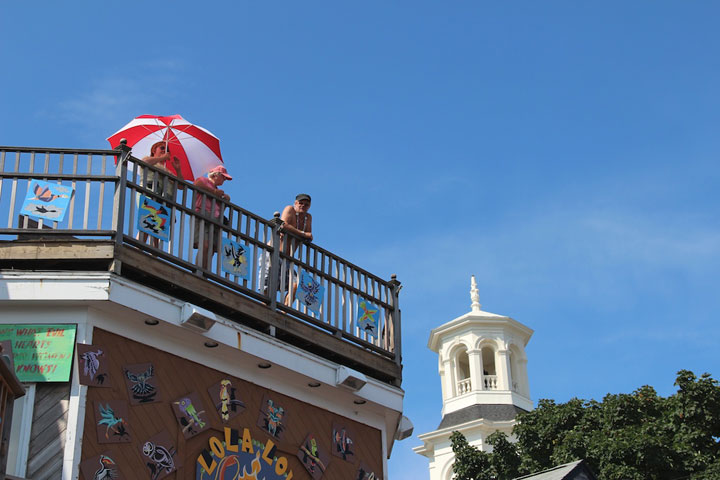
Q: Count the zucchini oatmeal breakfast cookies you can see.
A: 0